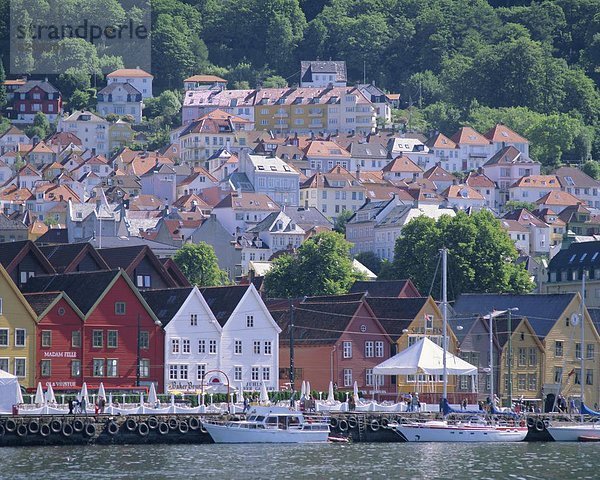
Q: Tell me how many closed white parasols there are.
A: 12